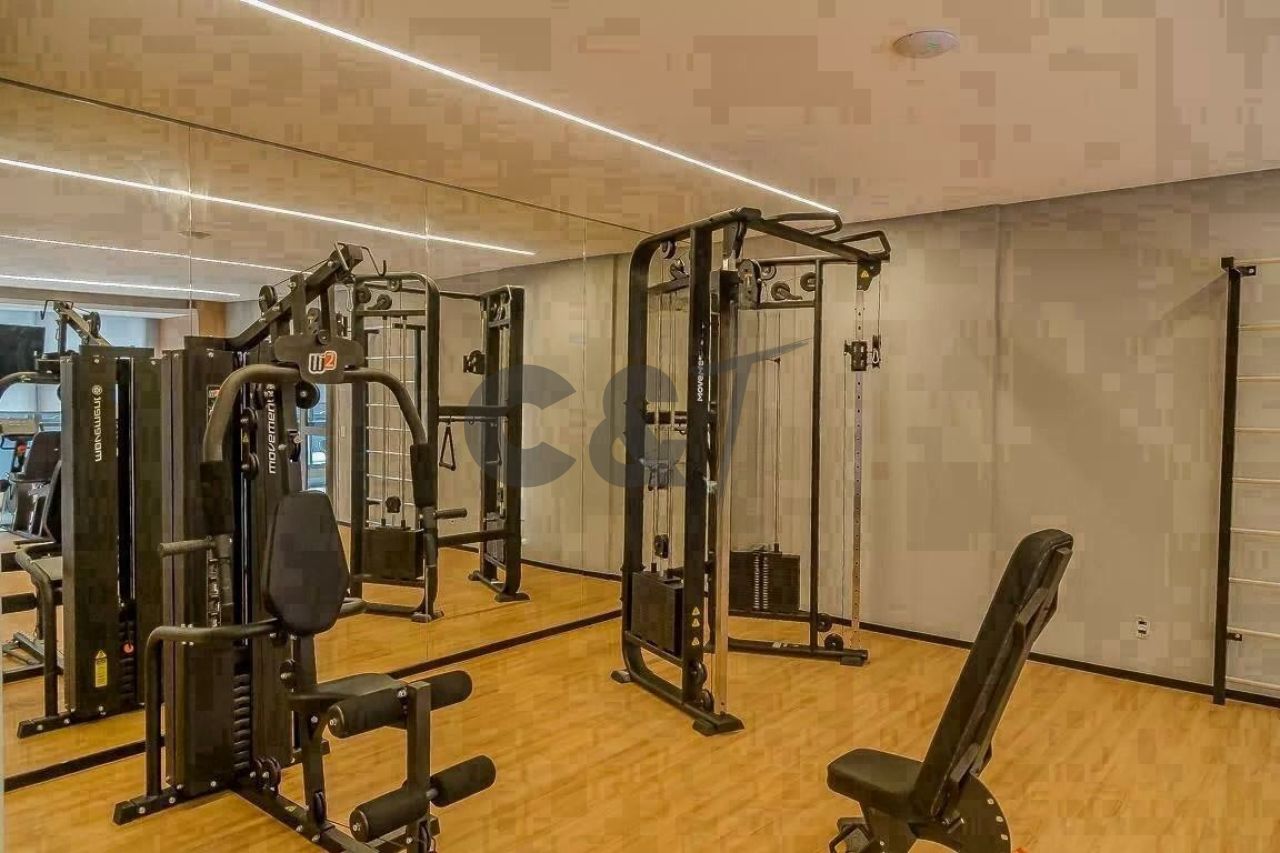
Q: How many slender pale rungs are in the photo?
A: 9